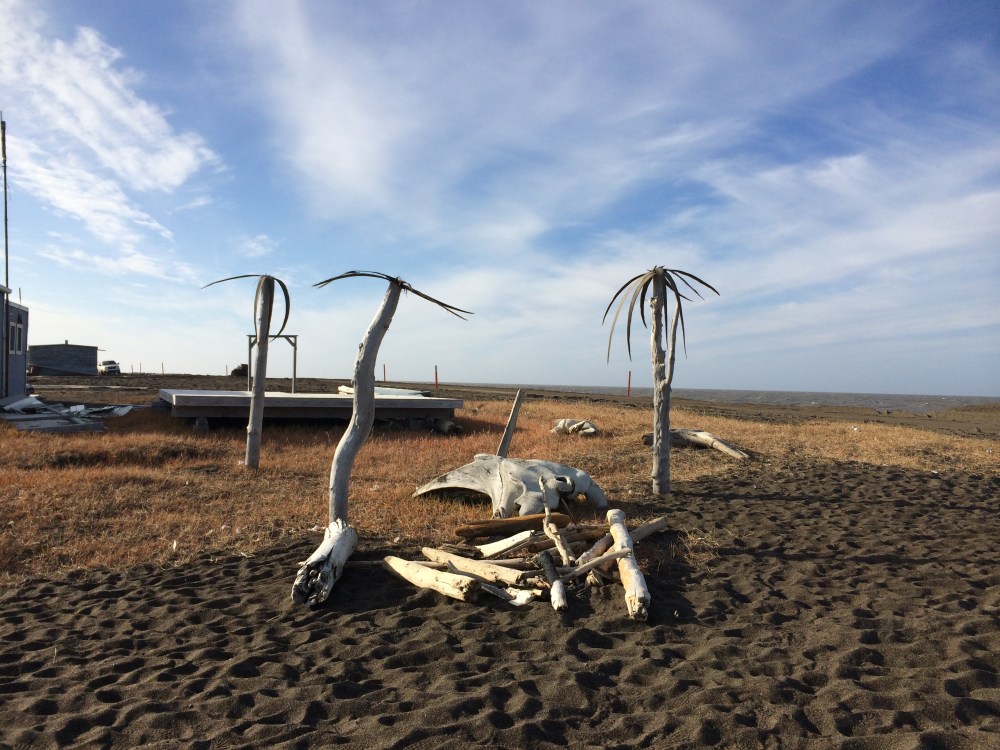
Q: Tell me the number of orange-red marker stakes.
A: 3